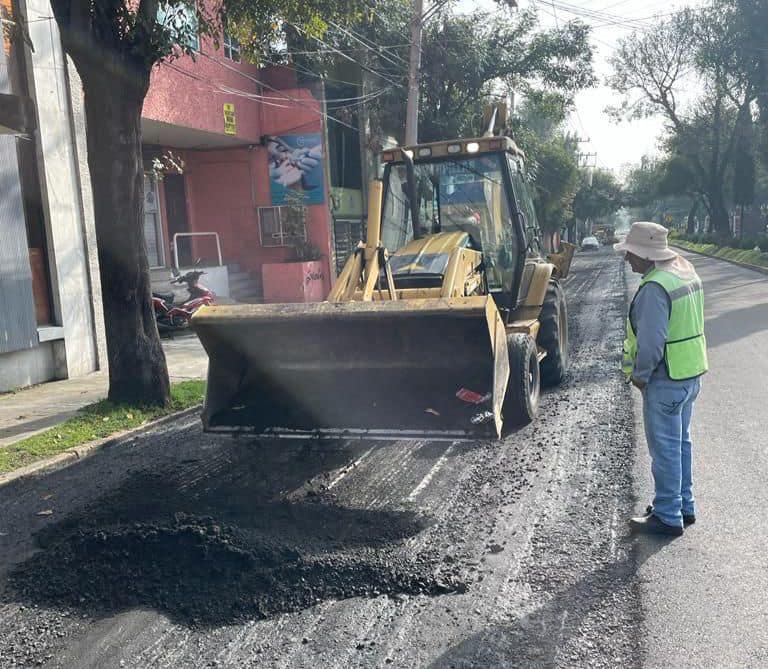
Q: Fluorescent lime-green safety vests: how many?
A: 1